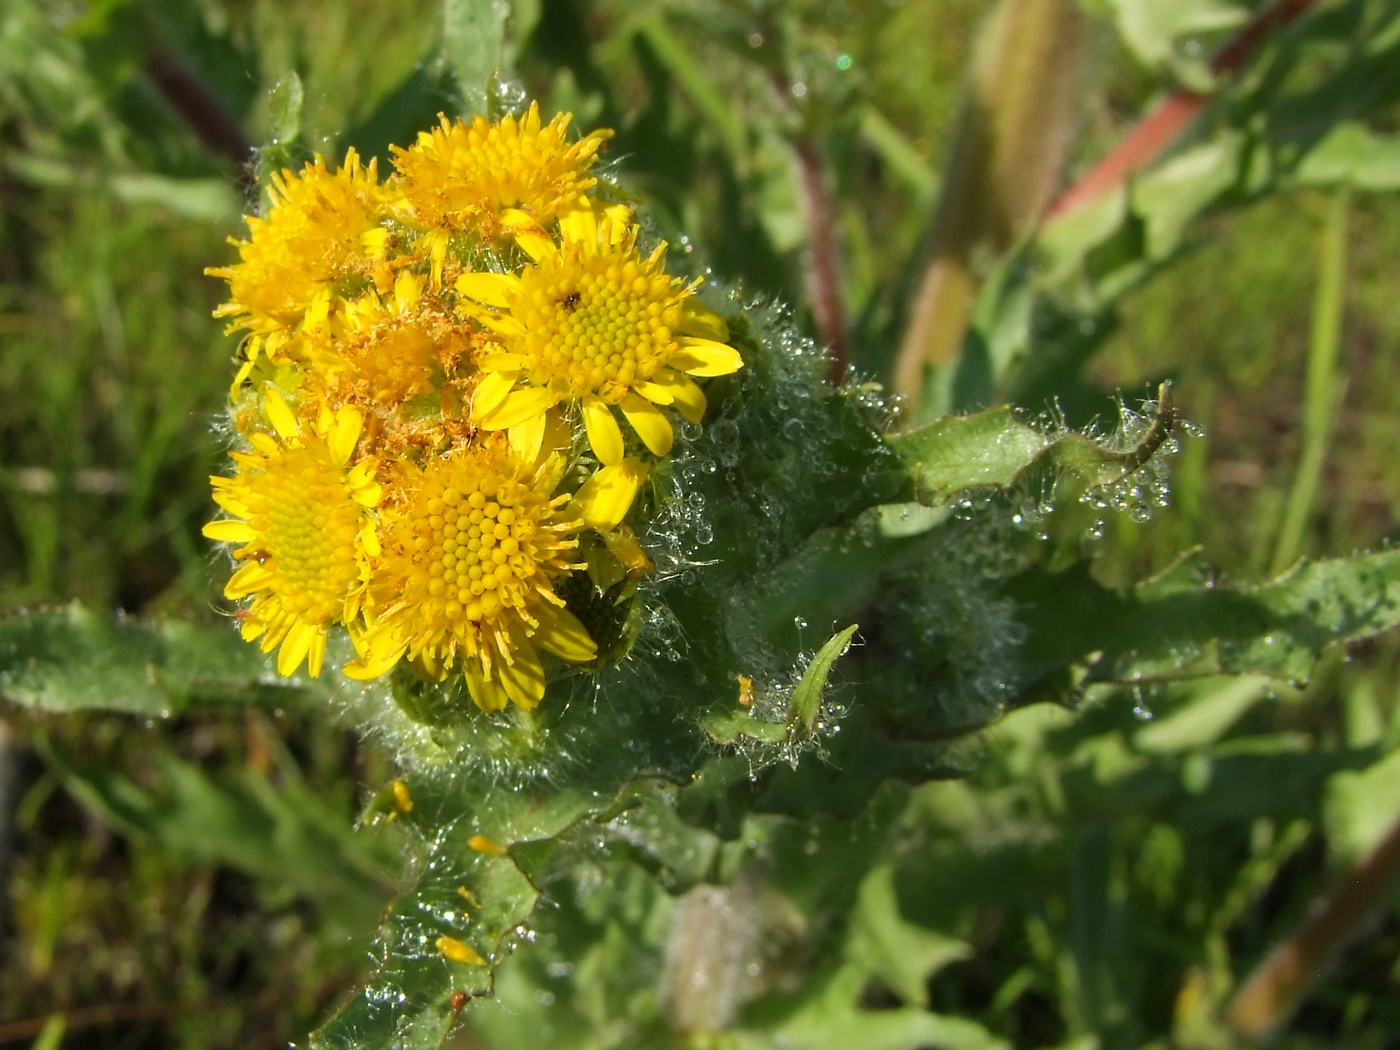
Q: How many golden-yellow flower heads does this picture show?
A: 6